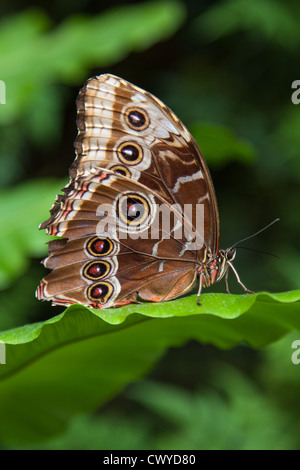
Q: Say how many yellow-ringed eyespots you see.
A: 7